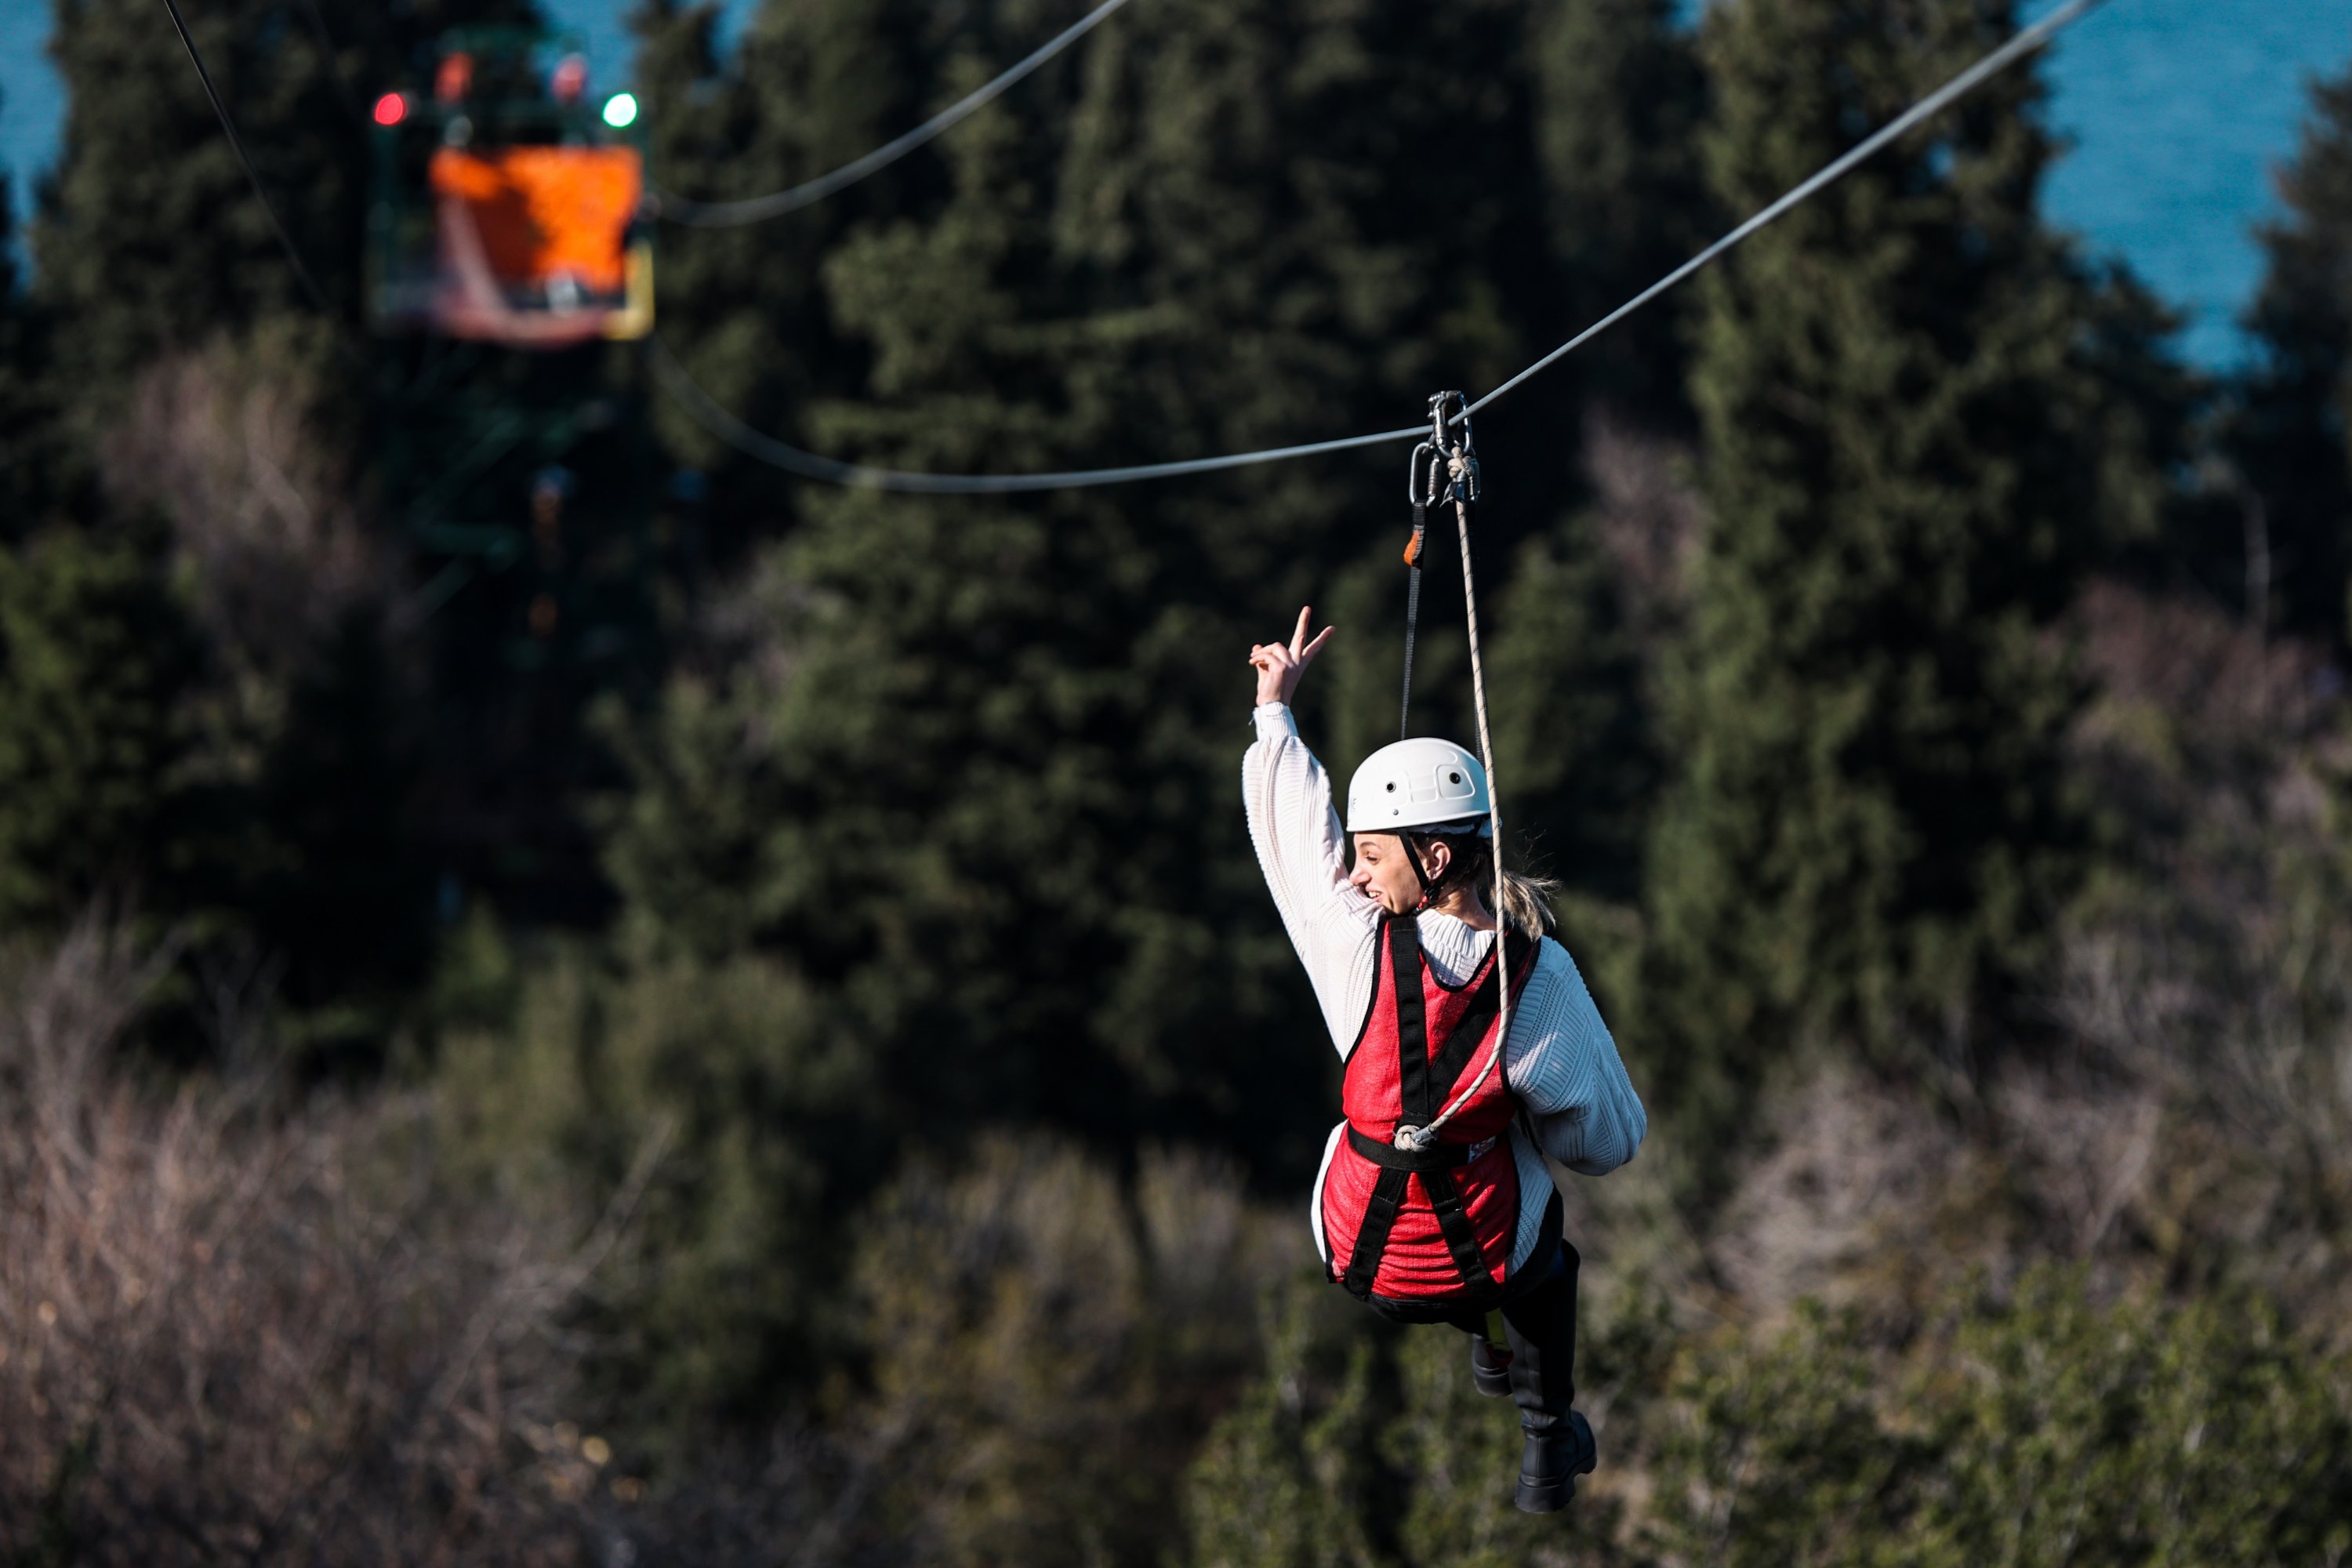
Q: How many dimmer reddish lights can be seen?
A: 2